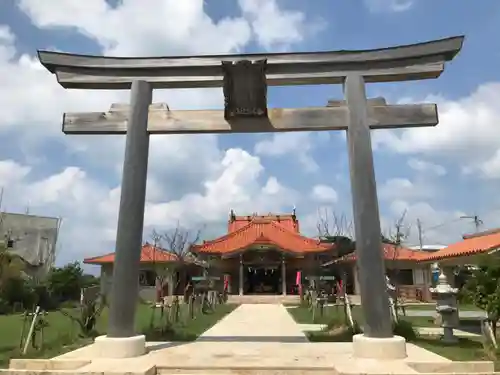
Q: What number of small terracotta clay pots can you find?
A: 0